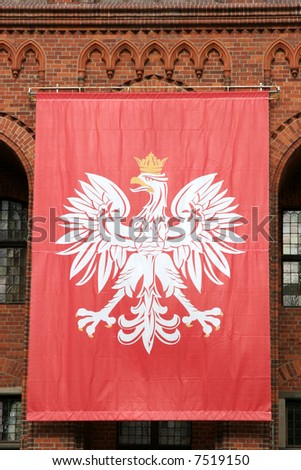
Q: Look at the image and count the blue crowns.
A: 0